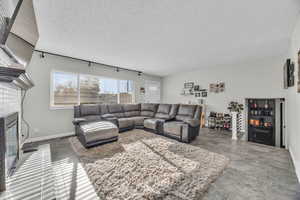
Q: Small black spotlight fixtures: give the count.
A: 4